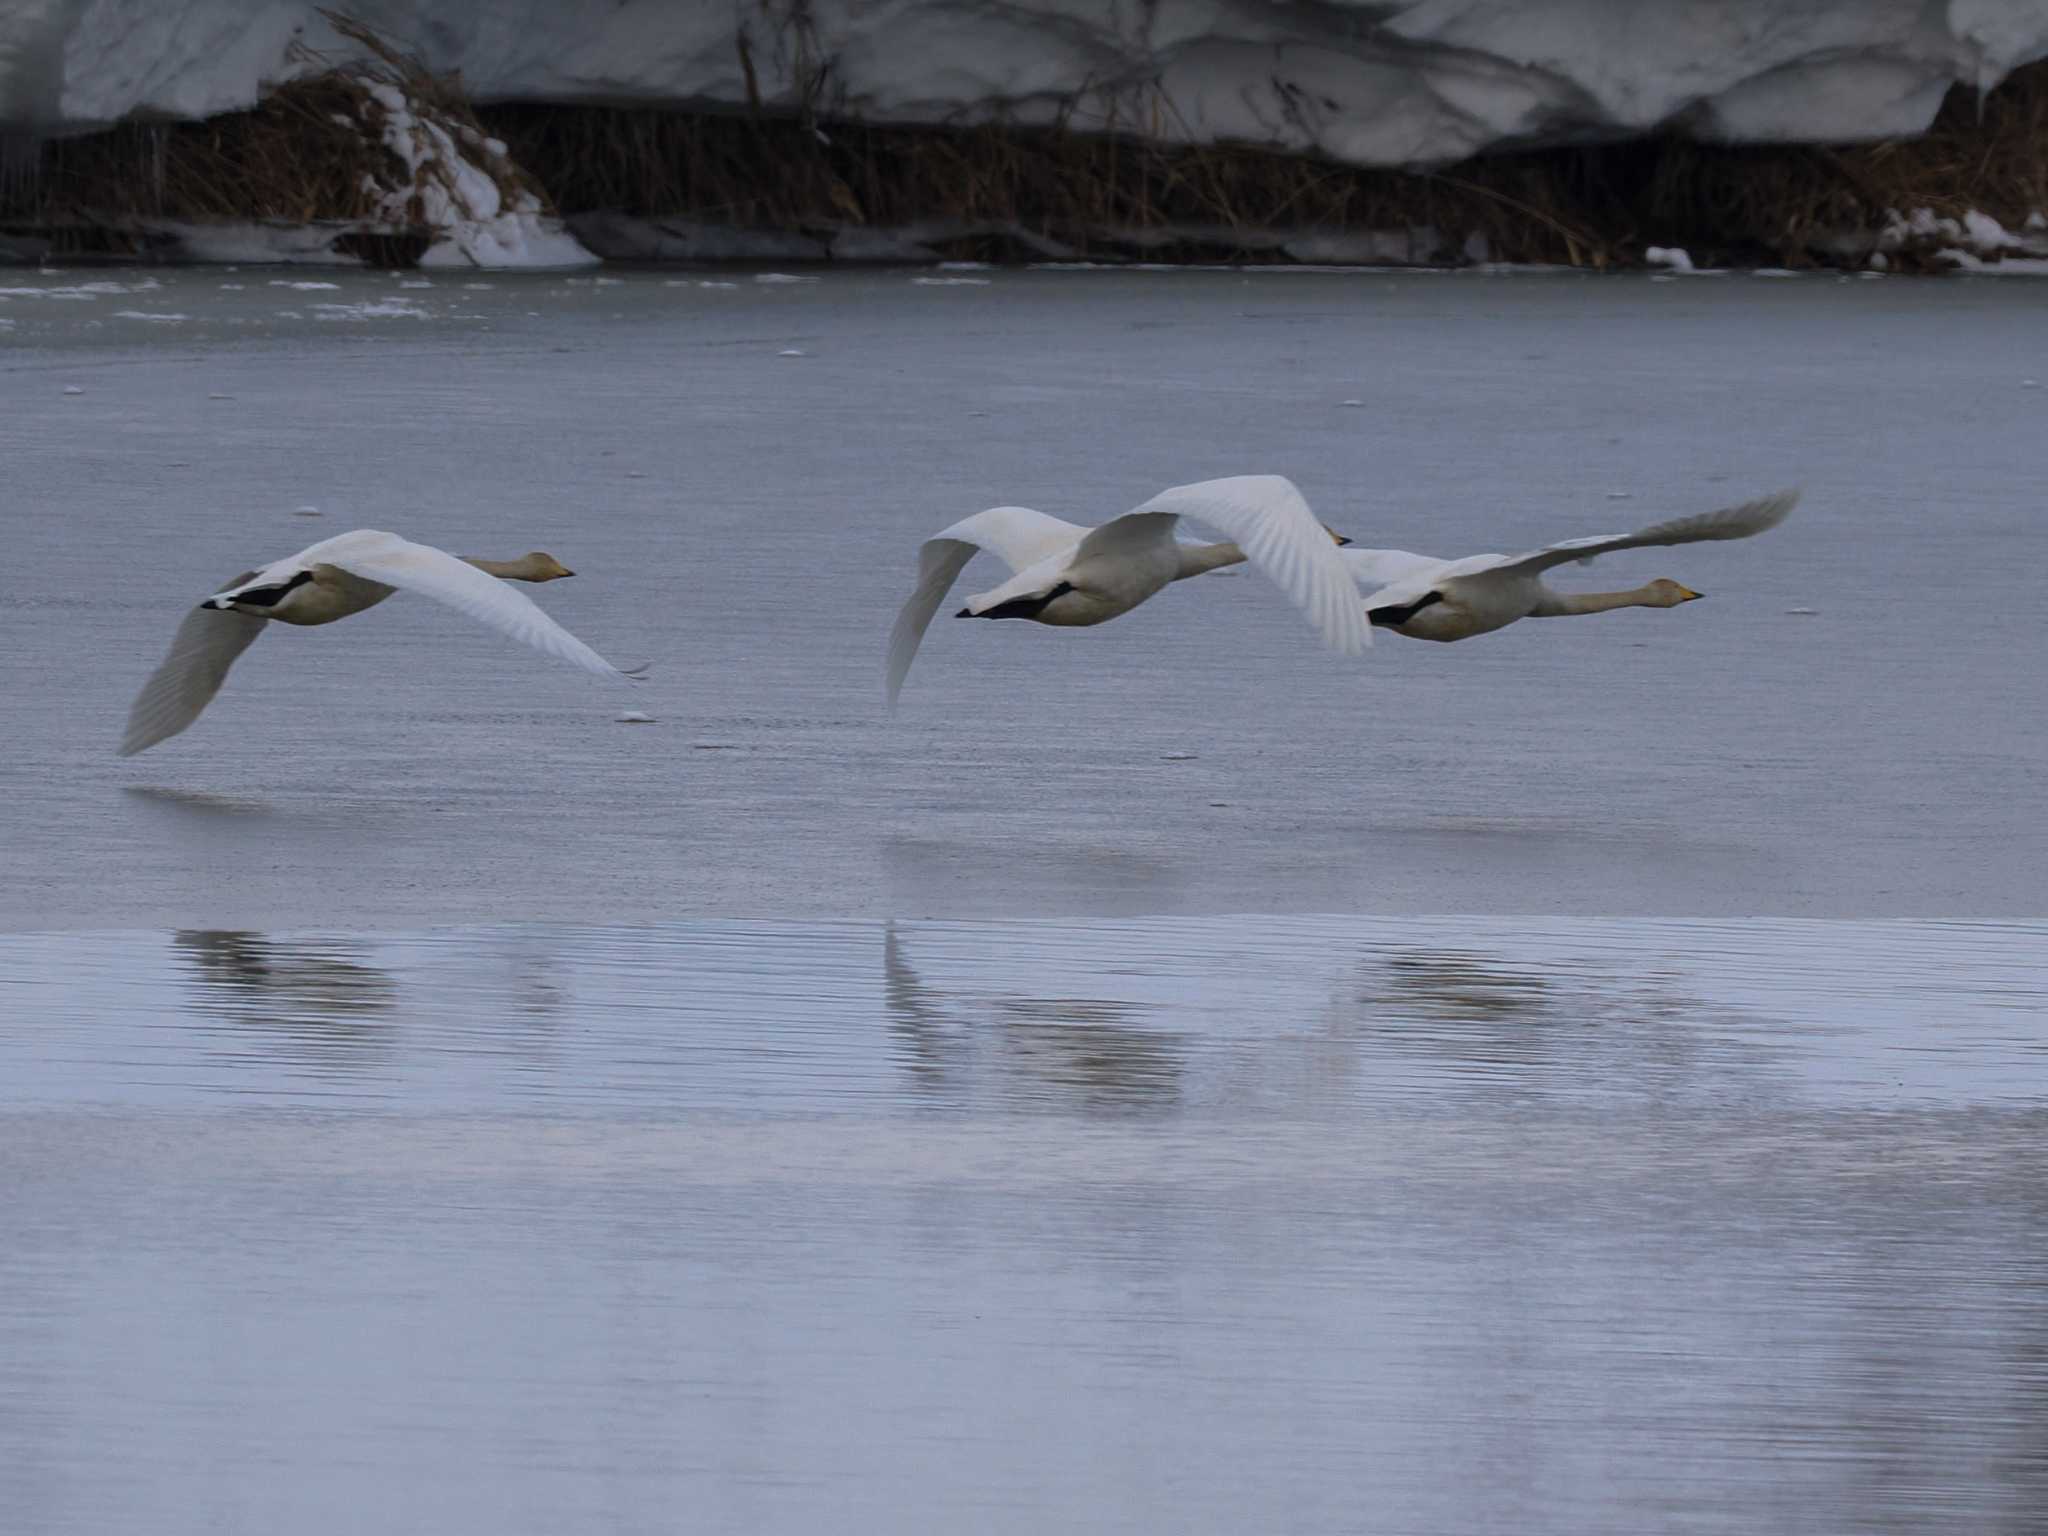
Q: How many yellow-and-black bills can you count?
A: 3